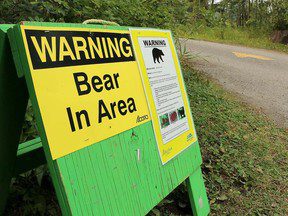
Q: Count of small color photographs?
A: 3